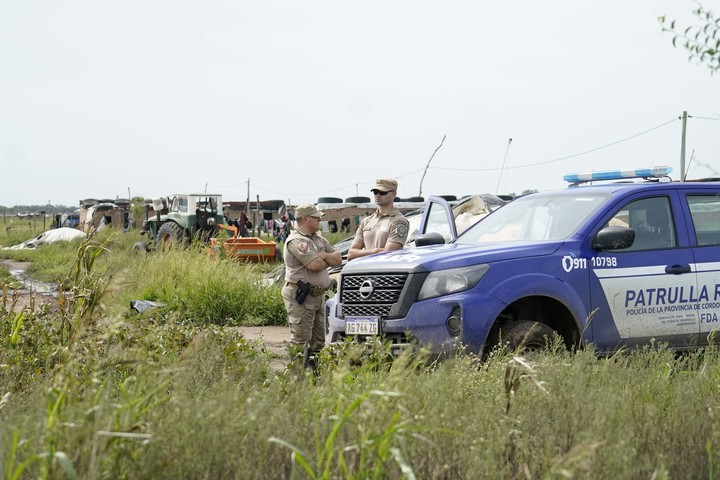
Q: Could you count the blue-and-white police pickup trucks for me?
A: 1